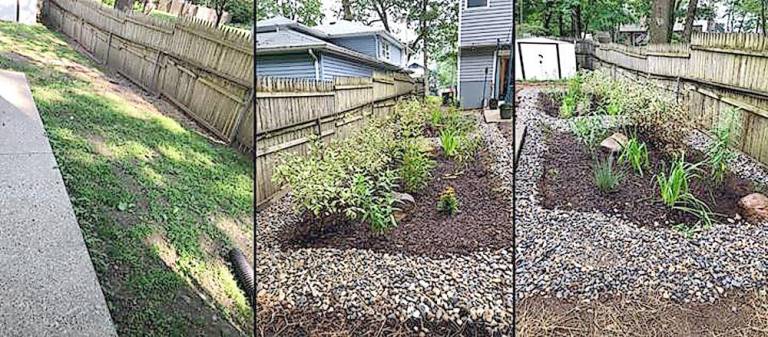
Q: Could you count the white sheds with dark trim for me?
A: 1